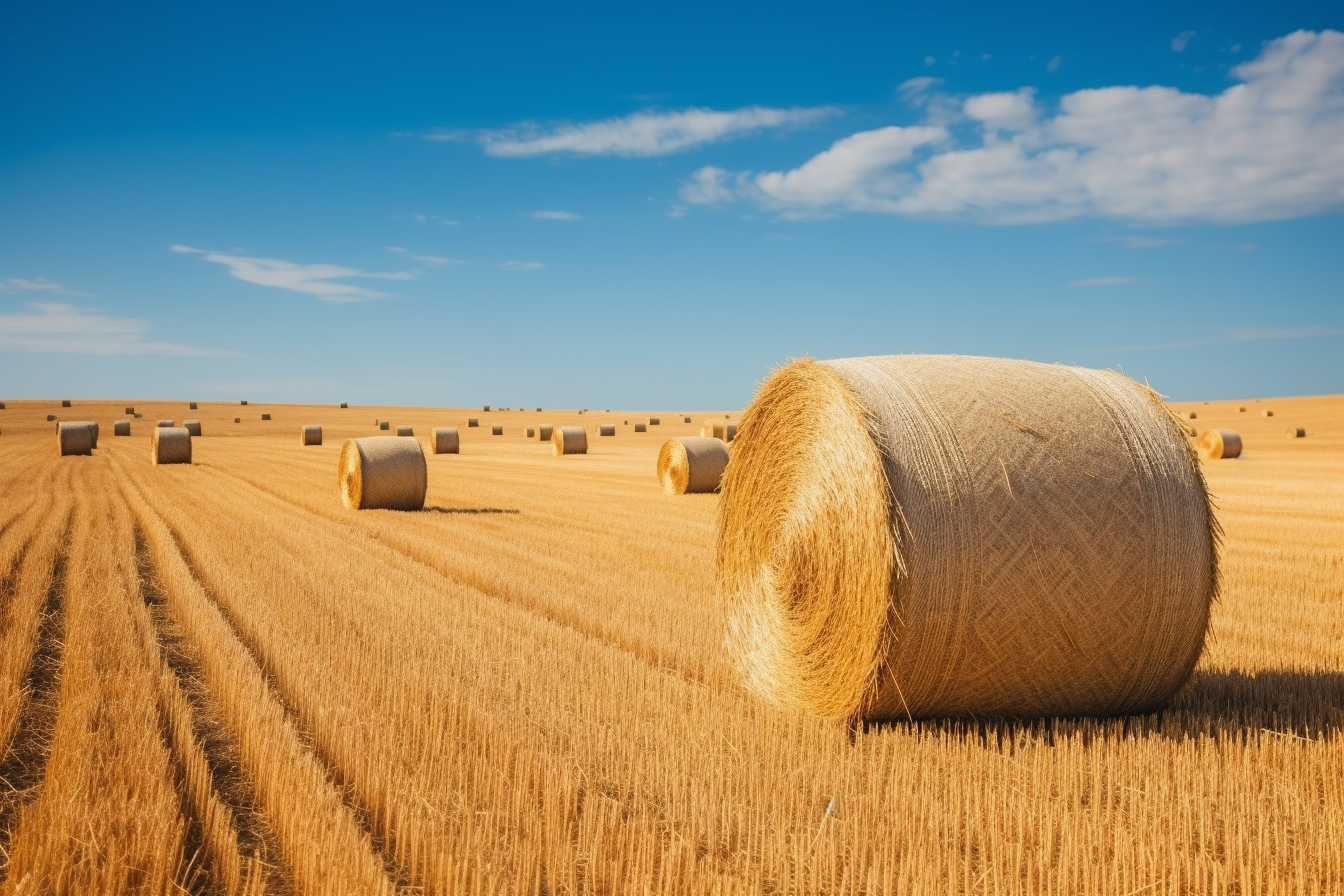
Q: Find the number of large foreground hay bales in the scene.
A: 1